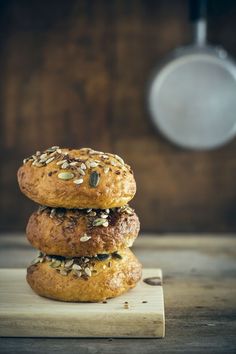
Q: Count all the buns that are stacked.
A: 3